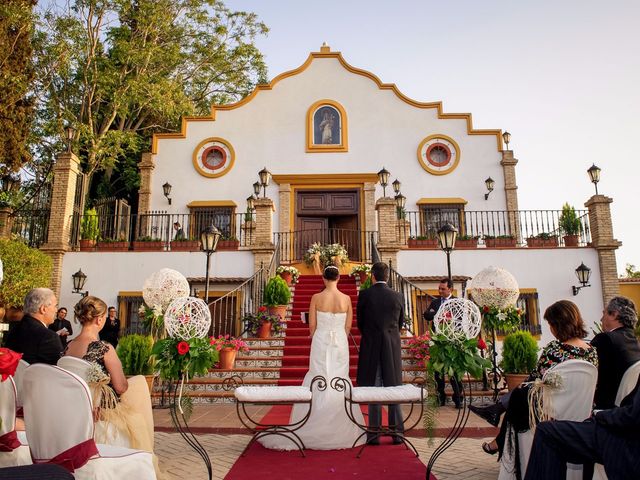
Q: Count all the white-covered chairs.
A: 6